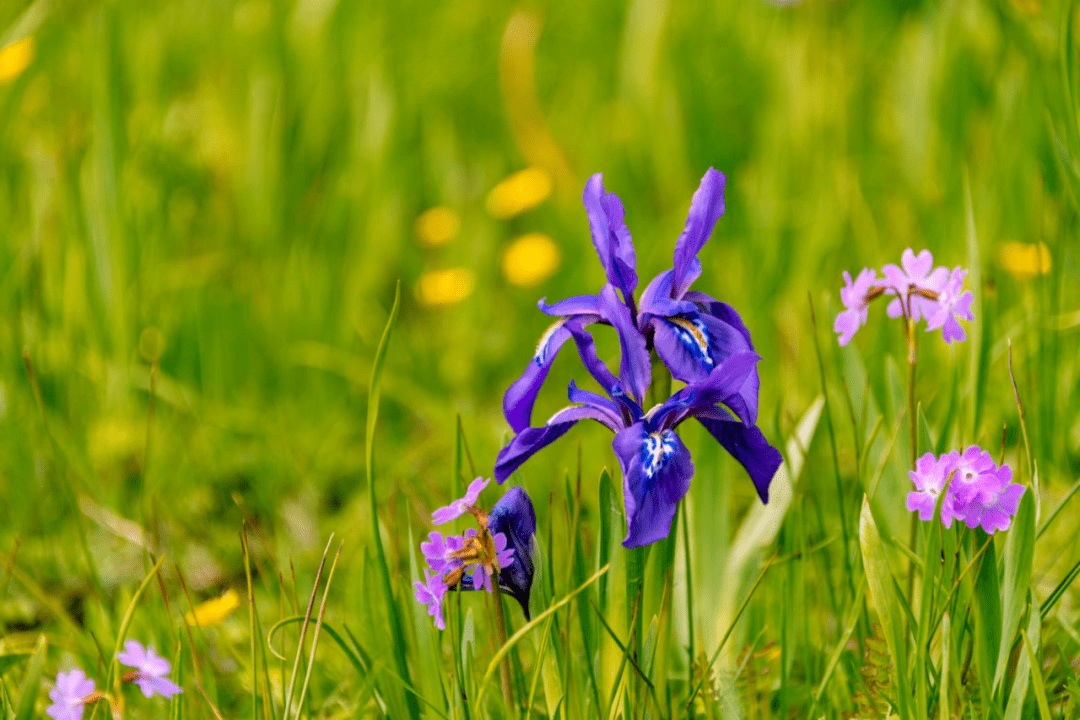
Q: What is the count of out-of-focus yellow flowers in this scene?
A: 7